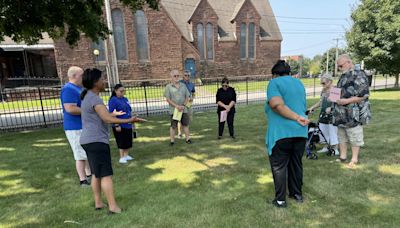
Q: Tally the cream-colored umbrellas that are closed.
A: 0